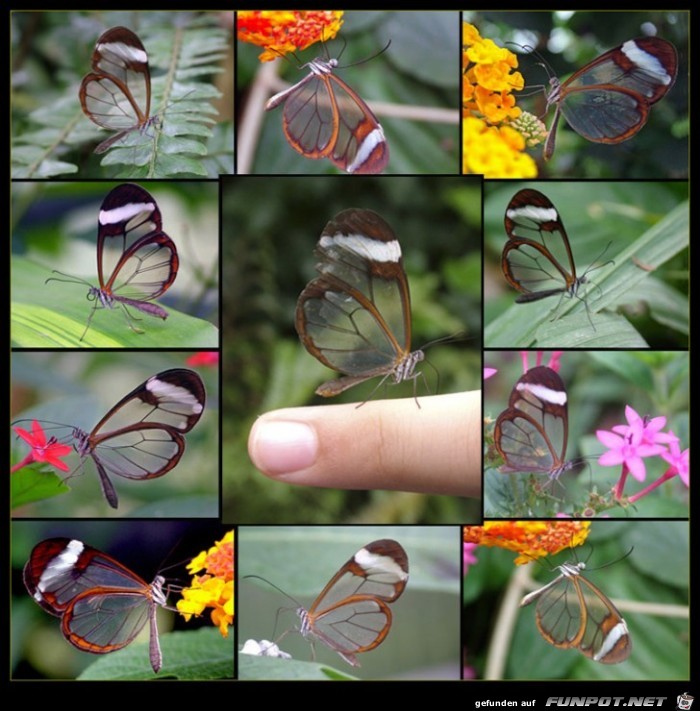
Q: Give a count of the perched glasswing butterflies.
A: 11